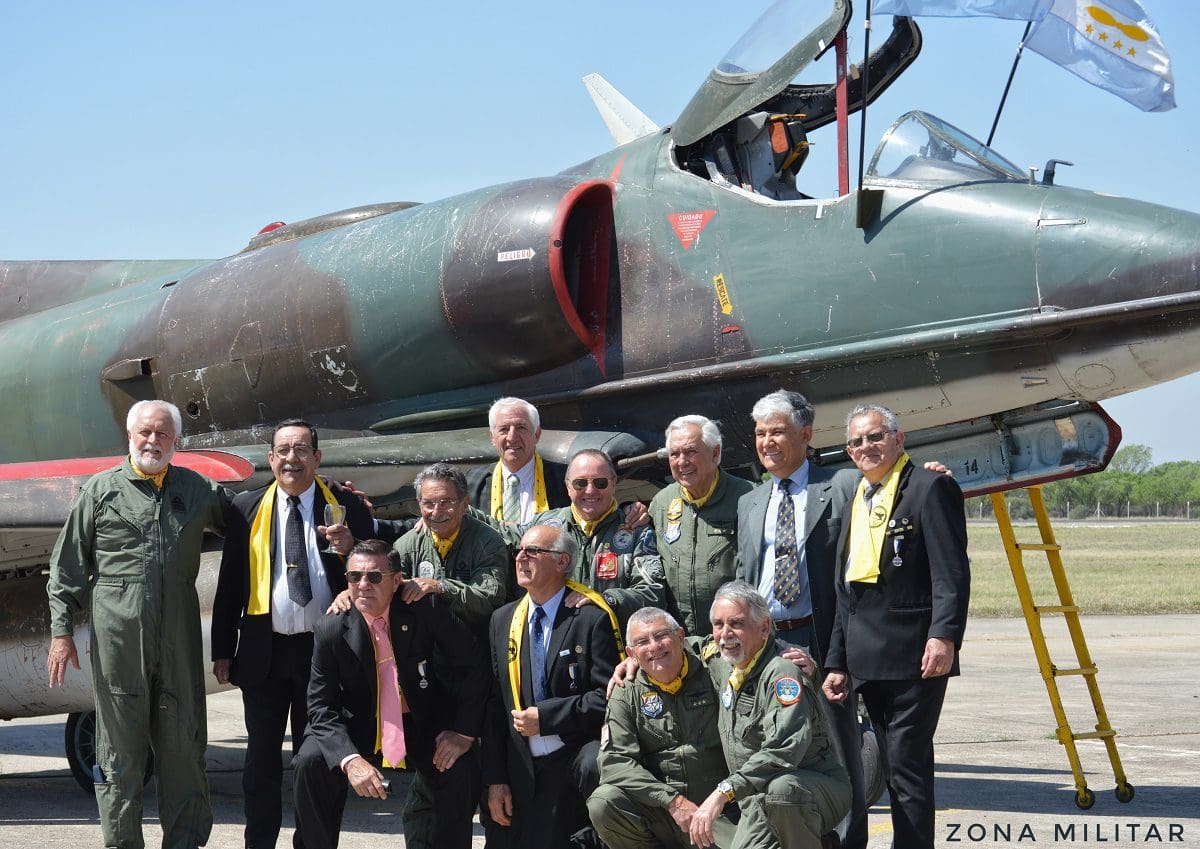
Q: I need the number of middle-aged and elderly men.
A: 12